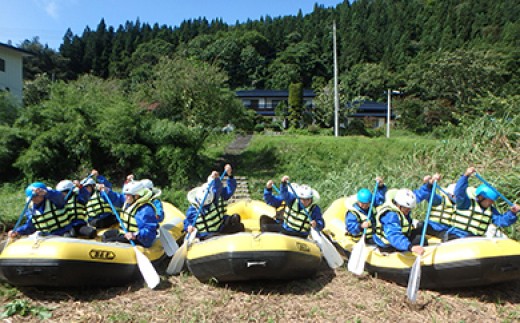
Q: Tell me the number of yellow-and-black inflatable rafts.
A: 3